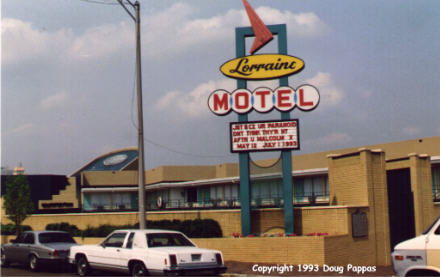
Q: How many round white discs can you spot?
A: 5